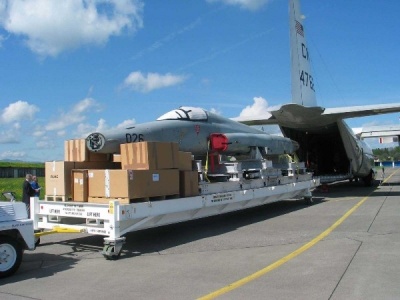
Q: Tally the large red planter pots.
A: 0